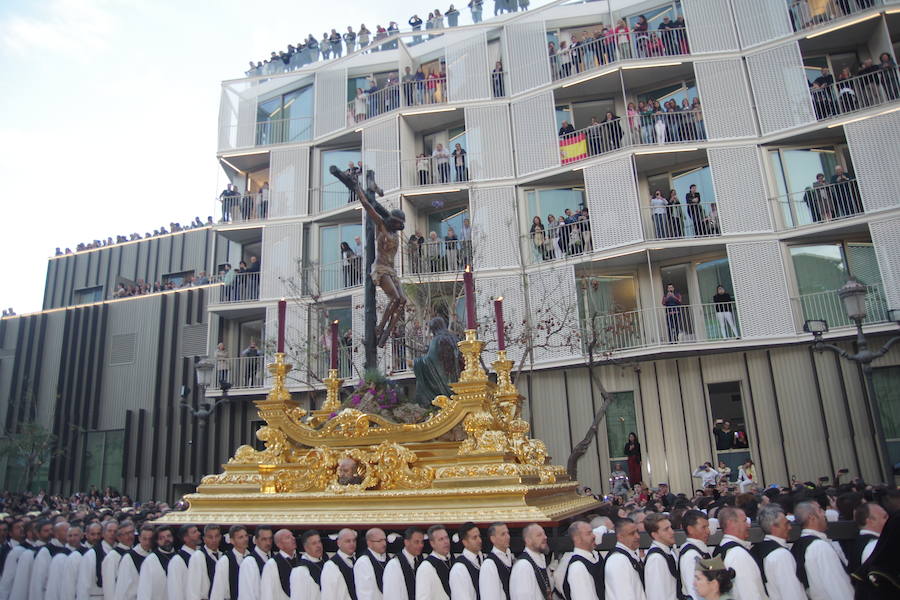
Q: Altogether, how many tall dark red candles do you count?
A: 4